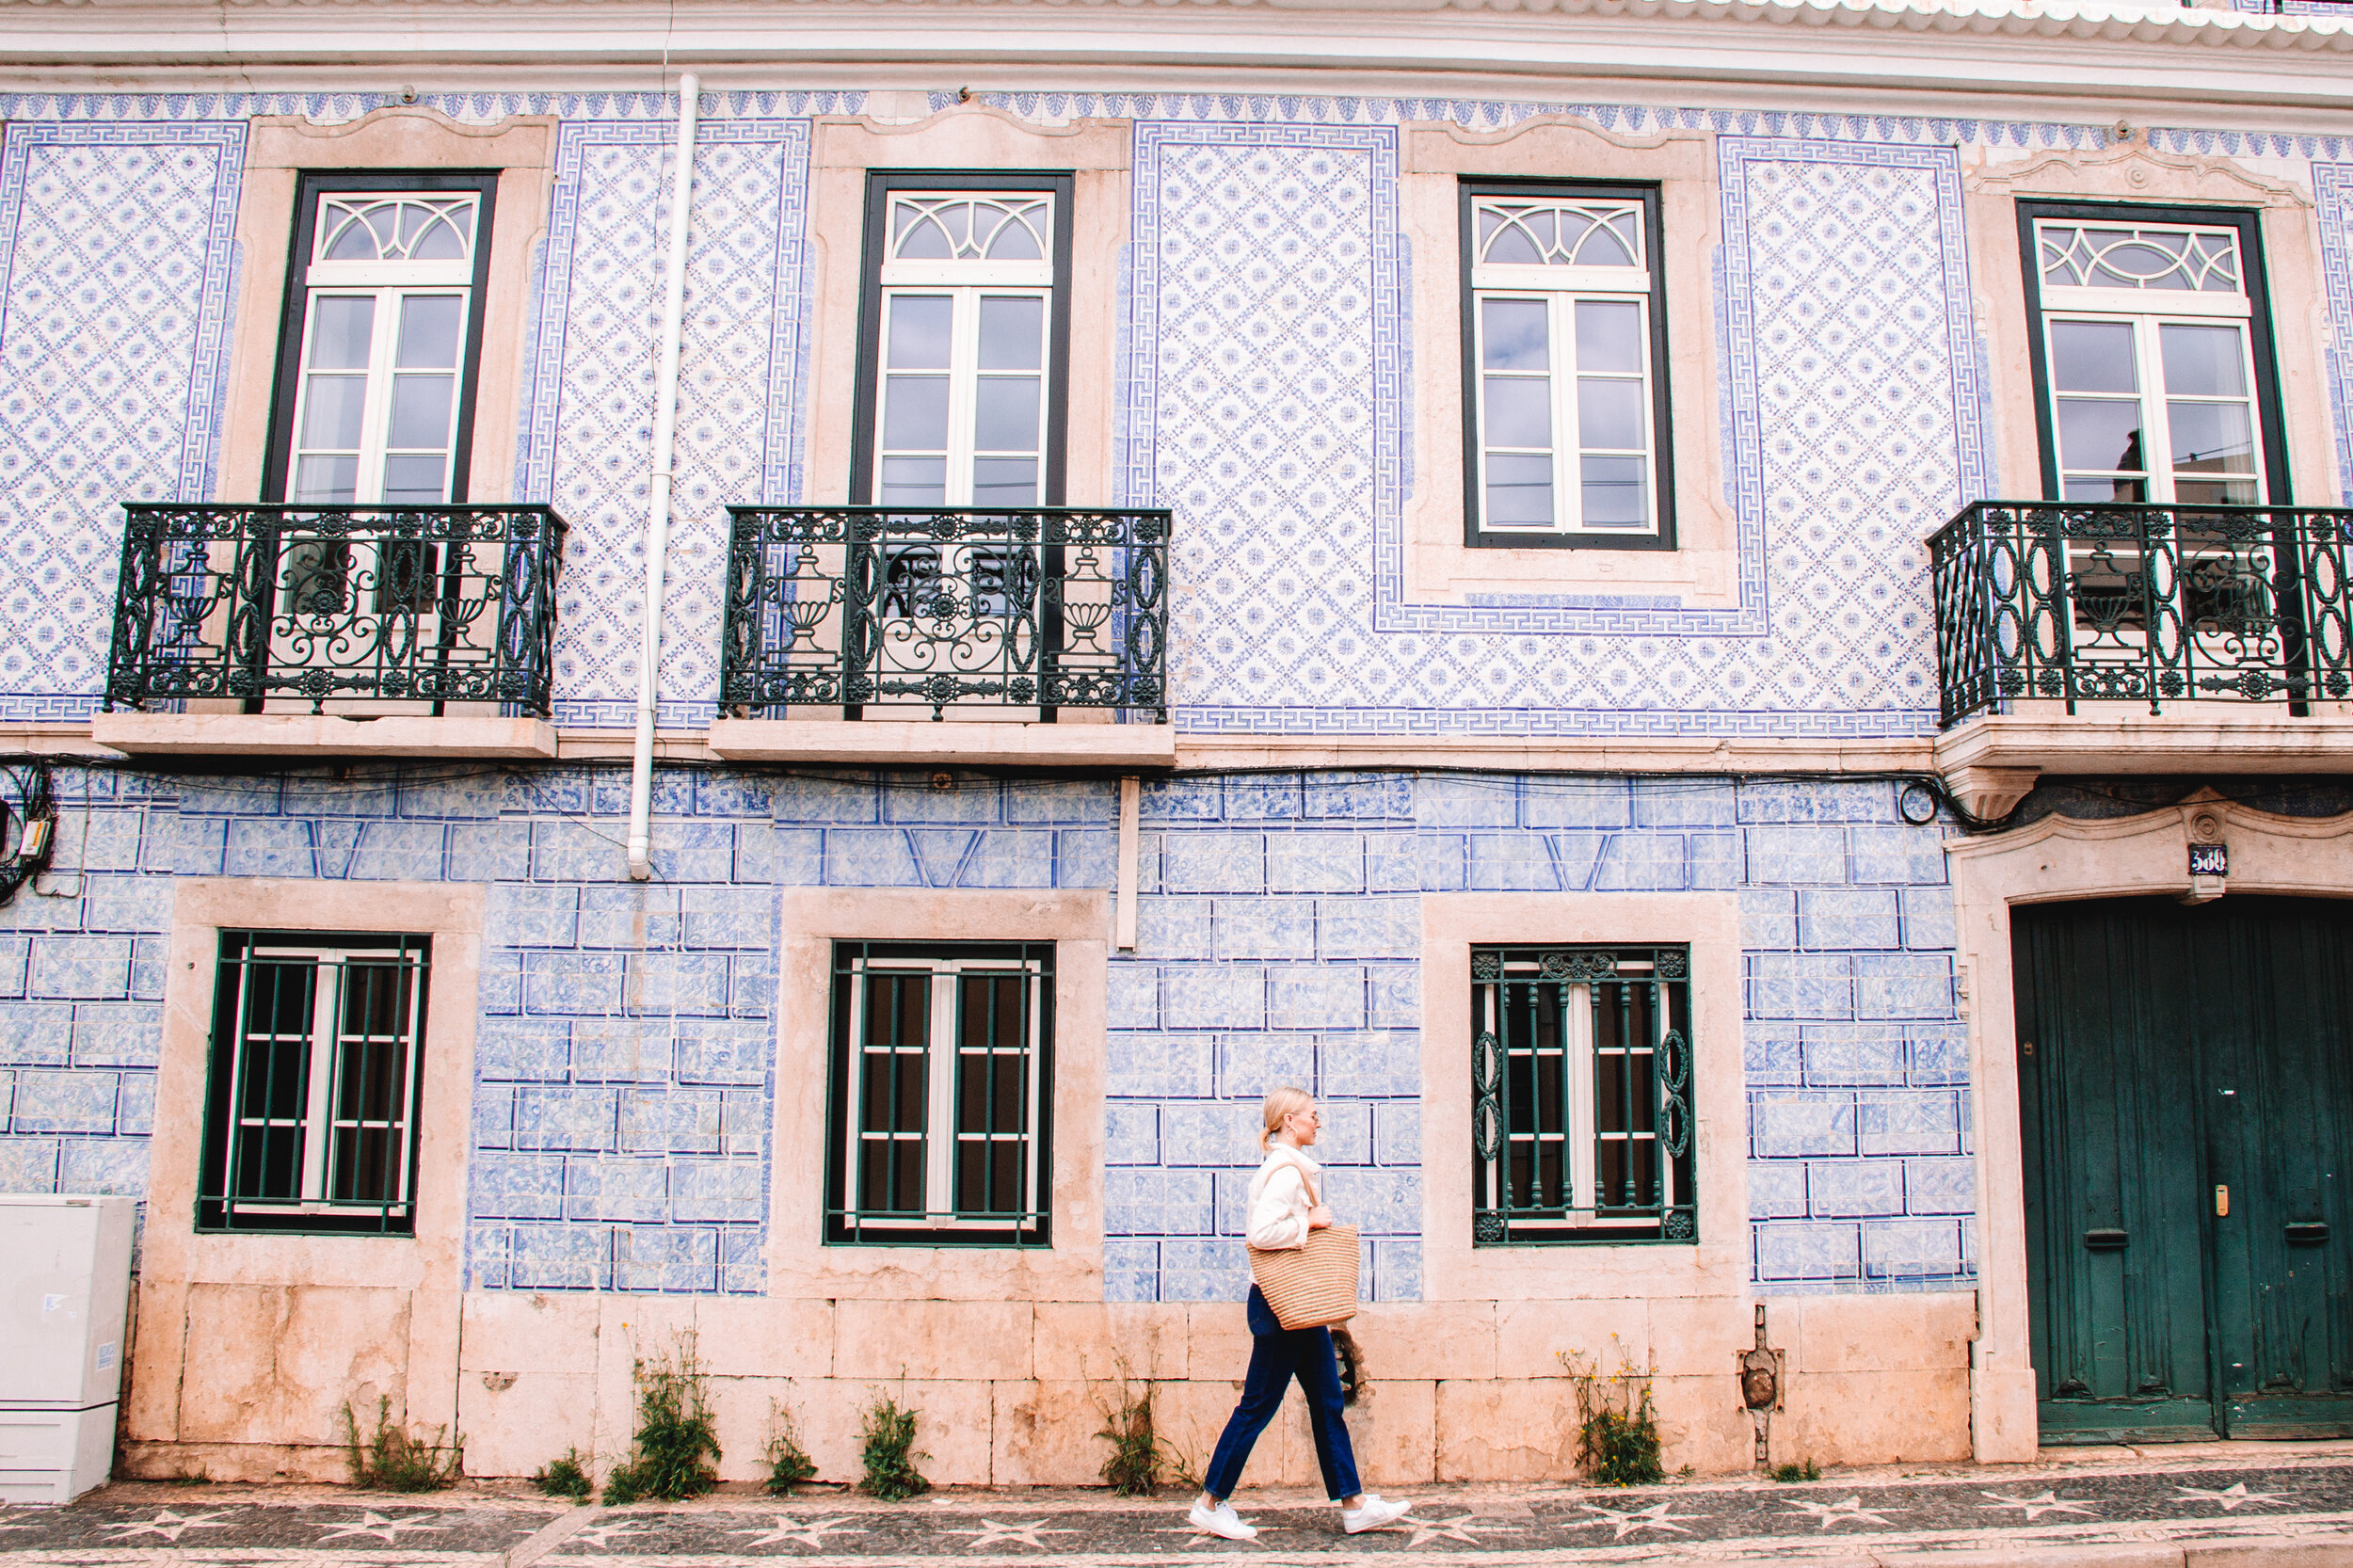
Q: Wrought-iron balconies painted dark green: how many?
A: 3